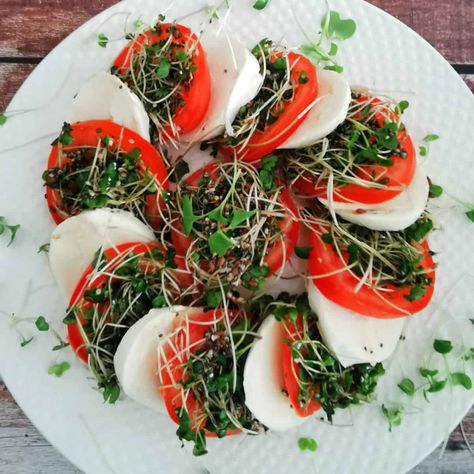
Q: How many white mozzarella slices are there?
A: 8